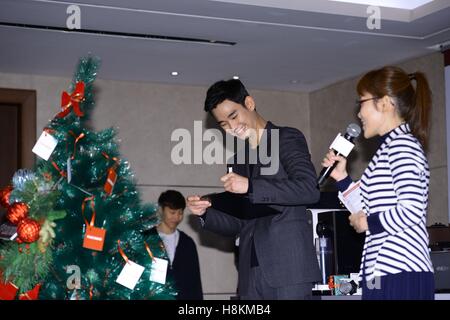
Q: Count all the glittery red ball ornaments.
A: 3